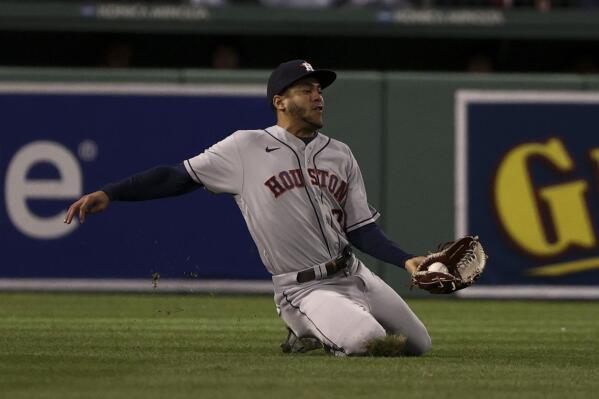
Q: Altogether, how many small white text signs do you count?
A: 2